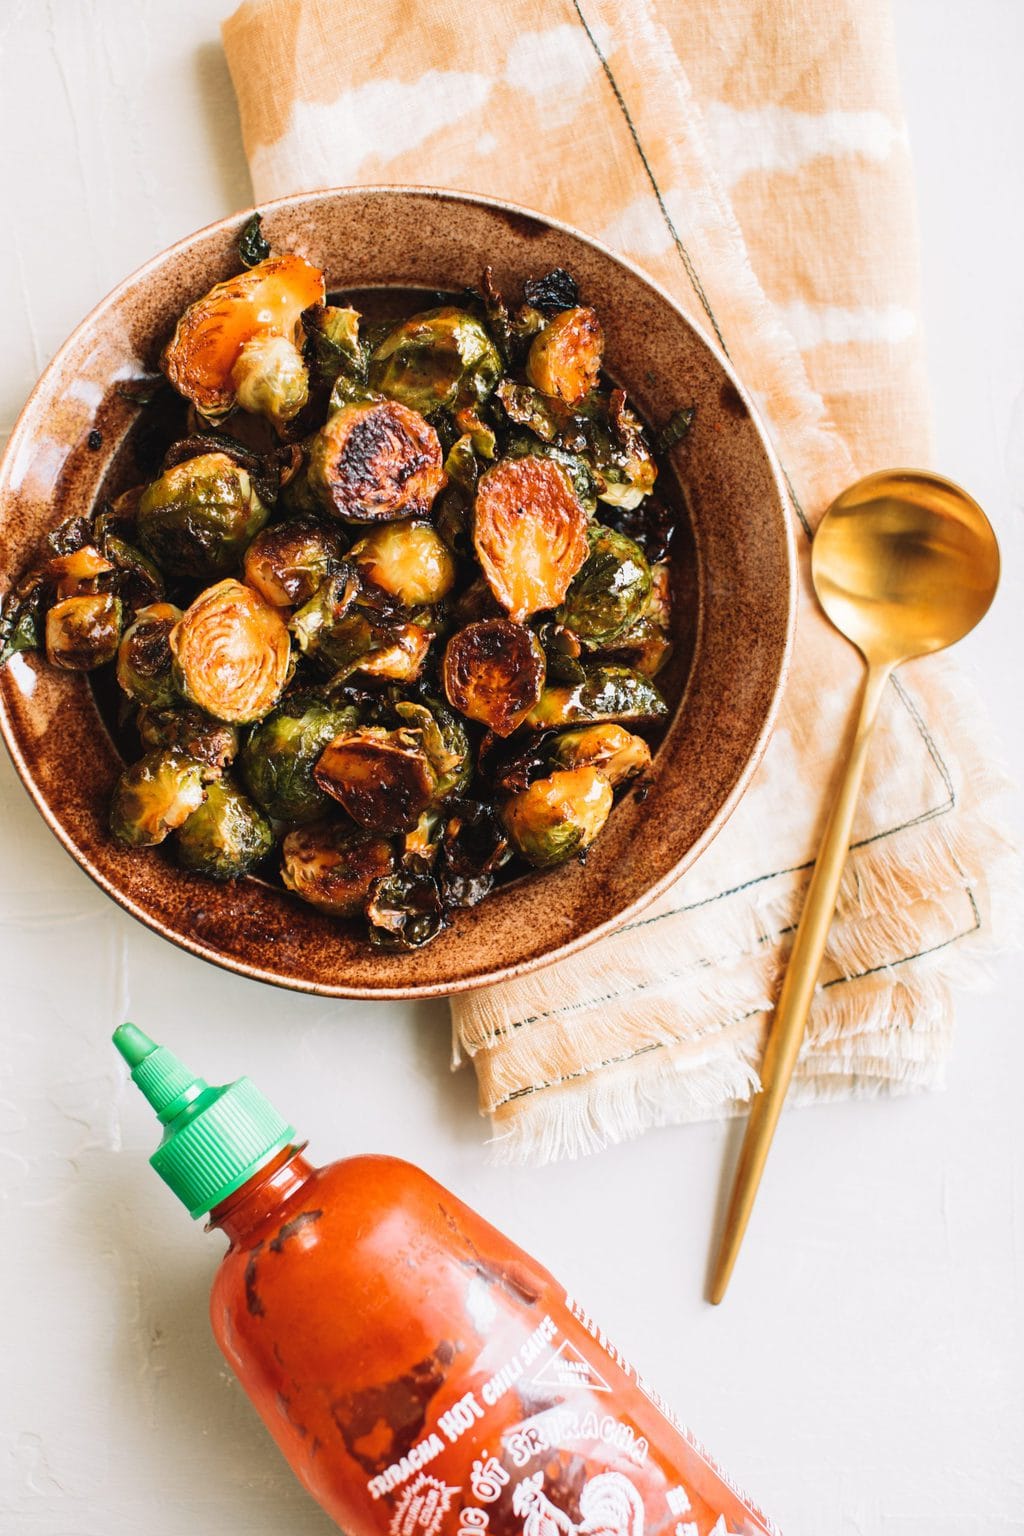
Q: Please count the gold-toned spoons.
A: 1